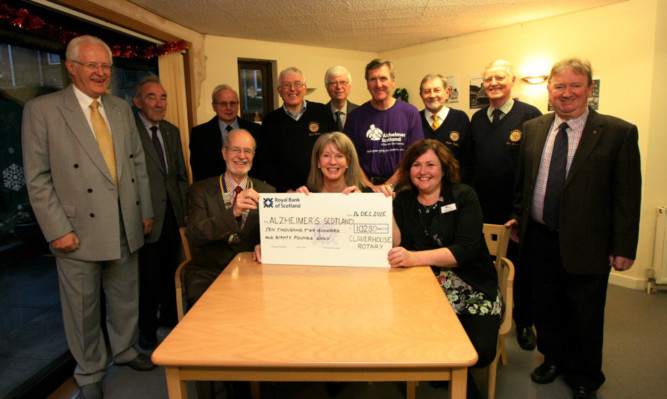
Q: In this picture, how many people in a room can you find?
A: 12